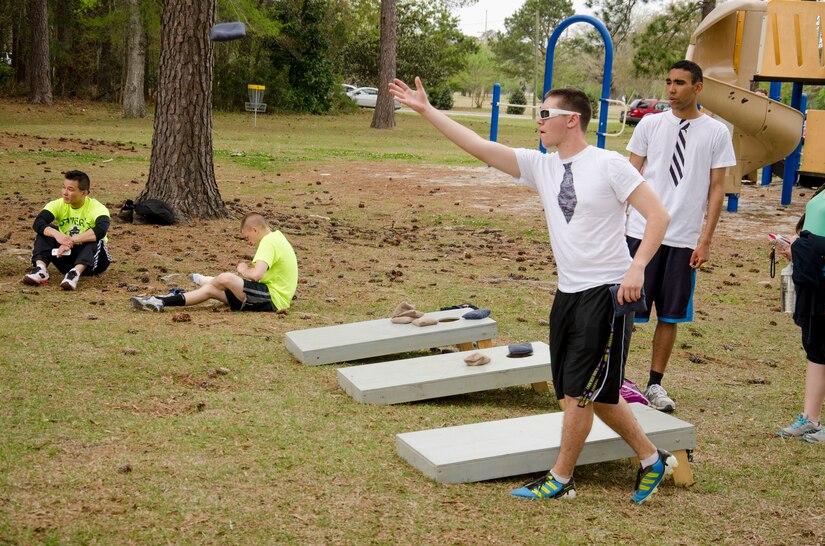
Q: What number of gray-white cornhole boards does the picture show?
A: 3